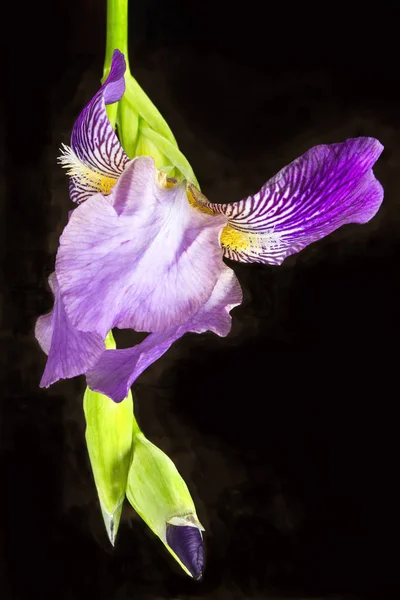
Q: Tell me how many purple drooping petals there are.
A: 3